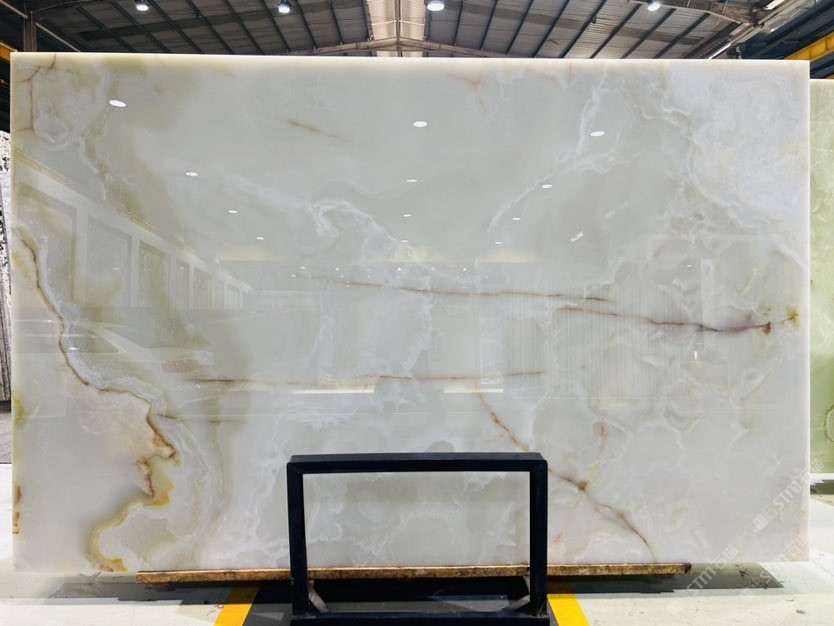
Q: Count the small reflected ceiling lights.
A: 12